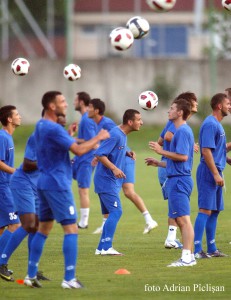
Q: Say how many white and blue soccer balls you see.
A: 1